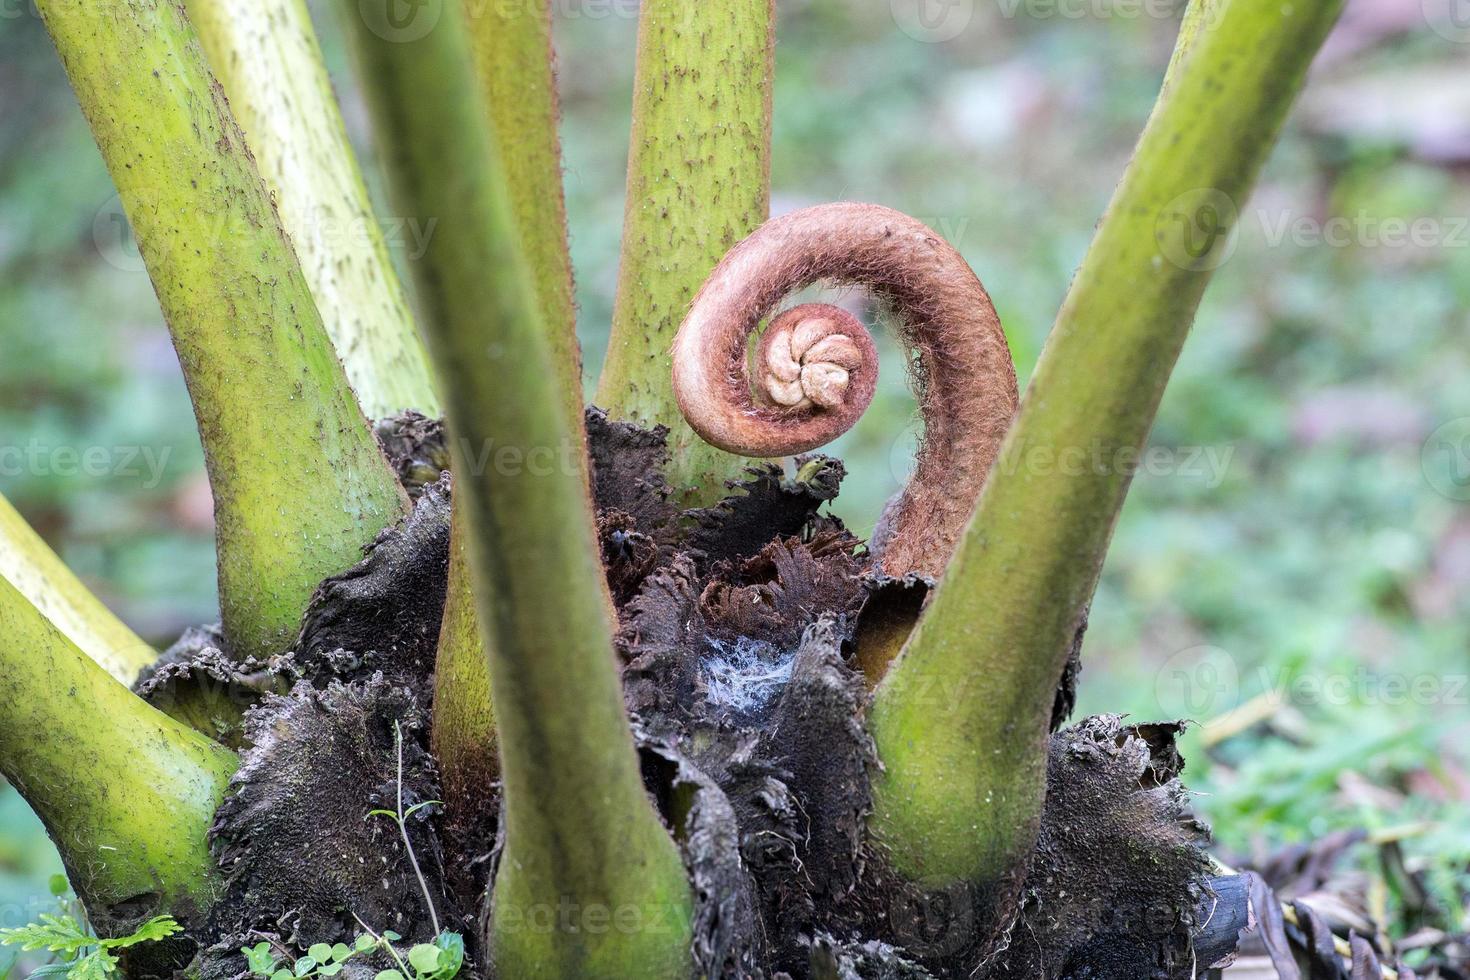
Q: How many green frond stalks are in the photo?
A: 8